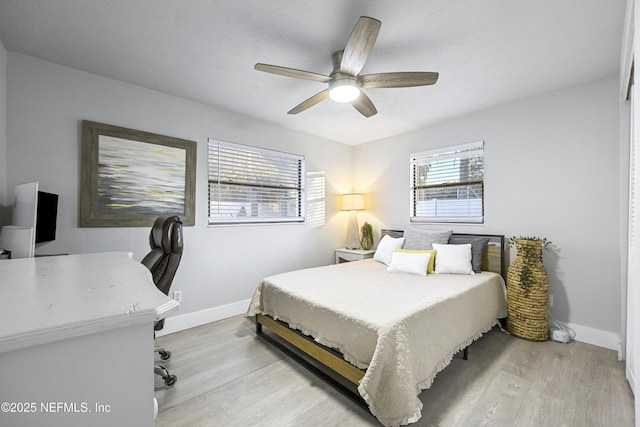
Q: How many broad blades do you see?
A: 5